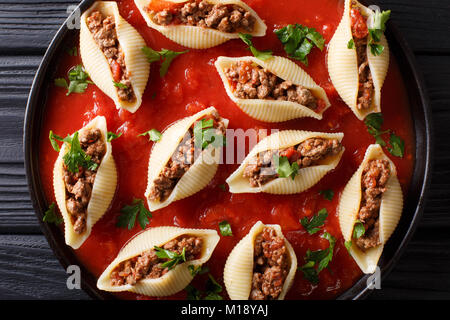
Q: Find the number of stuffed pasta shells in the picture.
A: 10